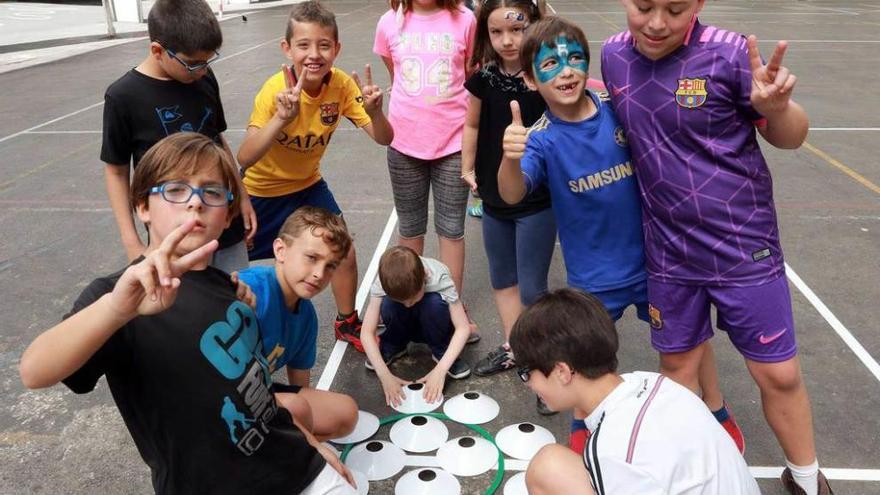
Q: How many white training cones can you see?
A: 10